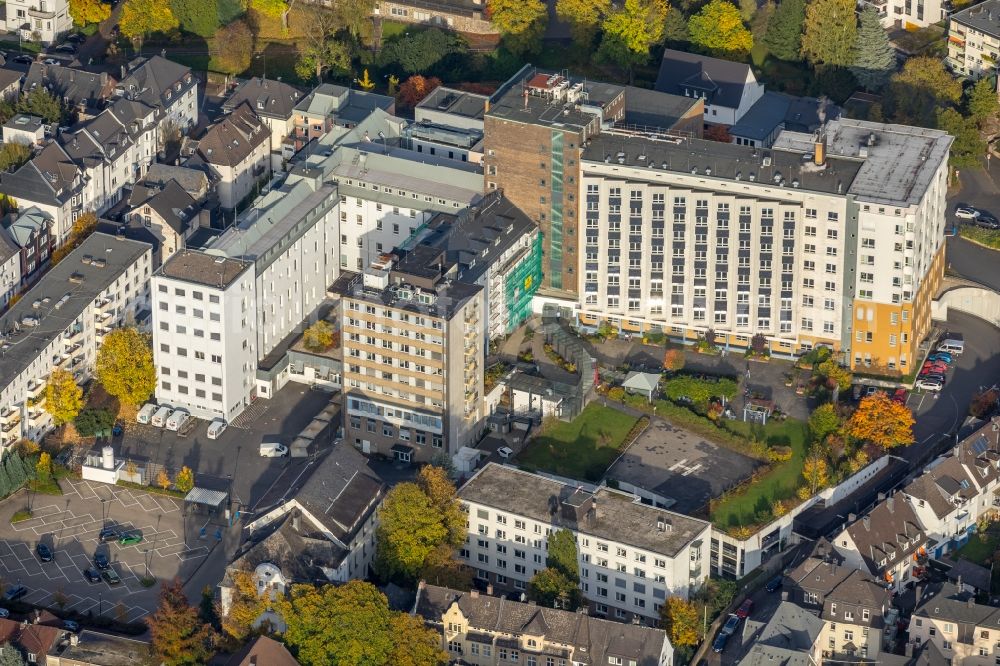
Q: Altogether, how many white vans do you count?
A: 6